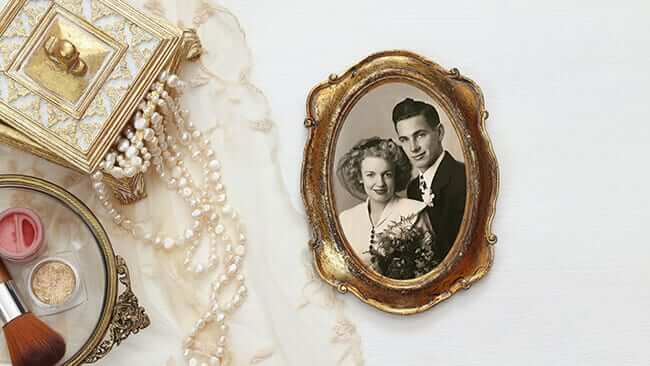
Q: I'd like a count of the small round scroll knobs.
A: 8